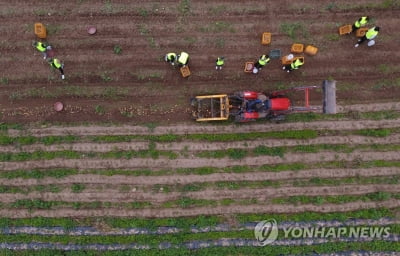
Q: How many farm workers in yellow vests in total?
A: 9